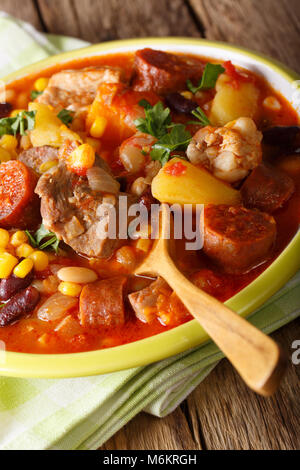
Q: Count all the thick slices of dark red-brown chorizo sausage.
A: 5